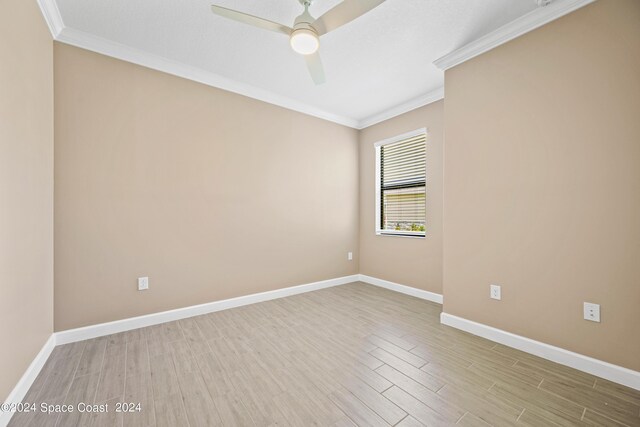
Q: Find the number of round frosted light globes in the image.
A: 1